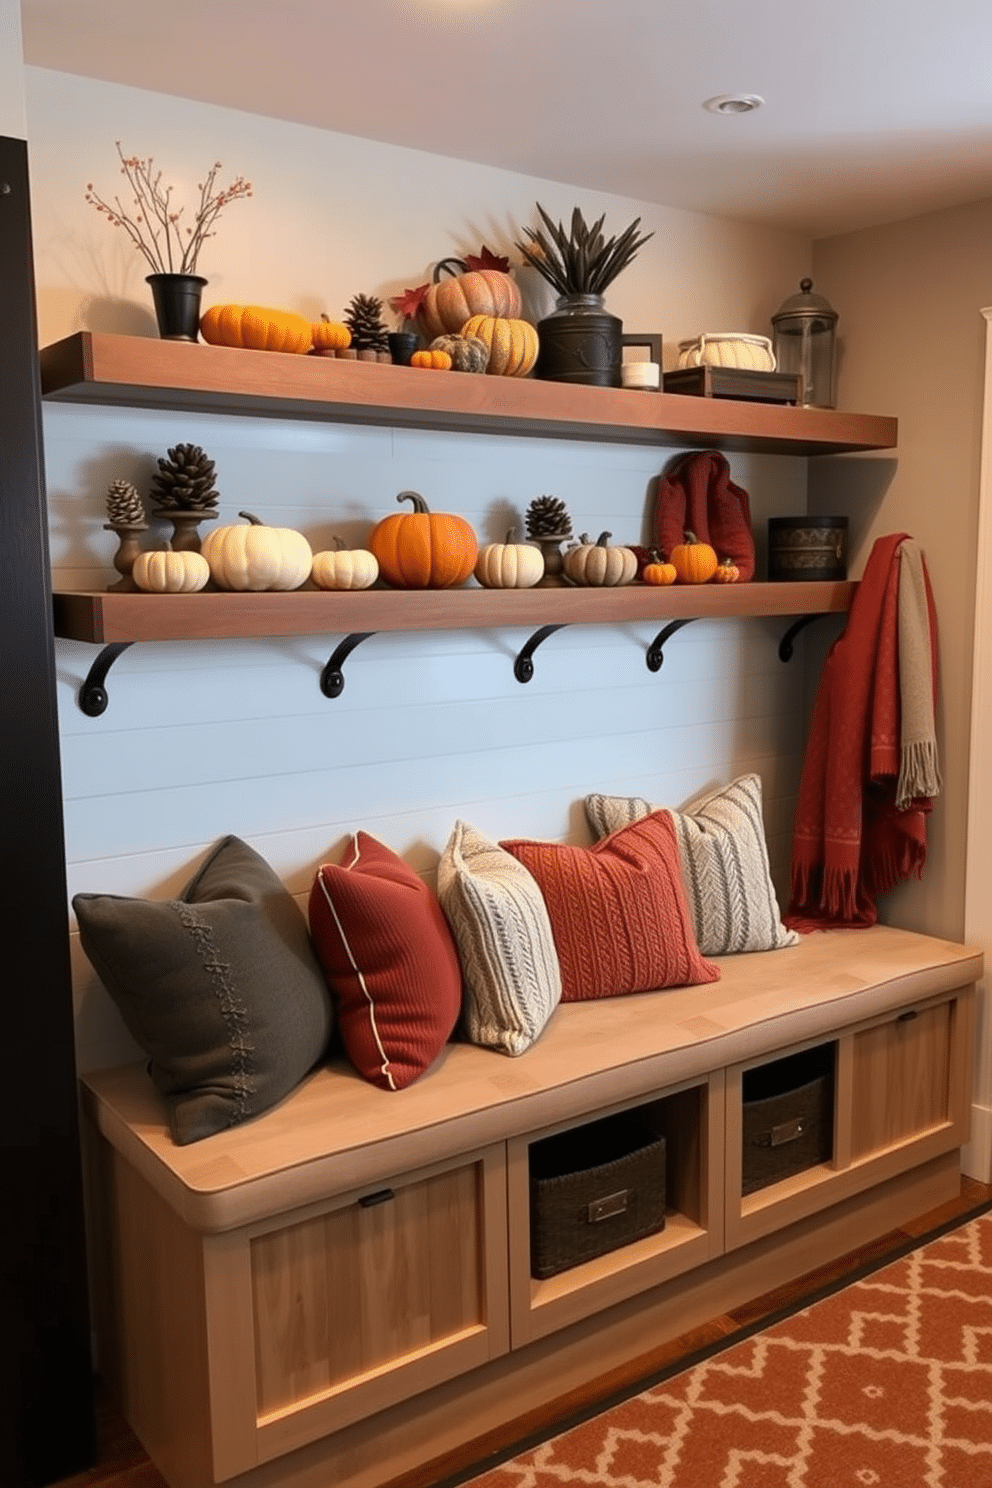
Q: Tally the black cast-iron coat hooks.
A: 5